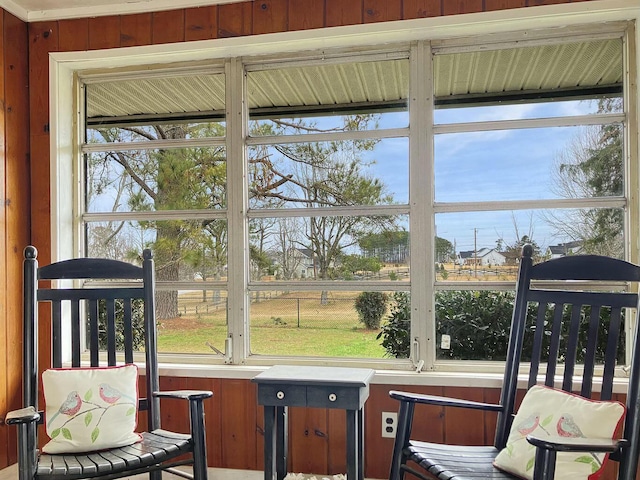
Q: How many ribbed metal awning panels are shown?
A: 3